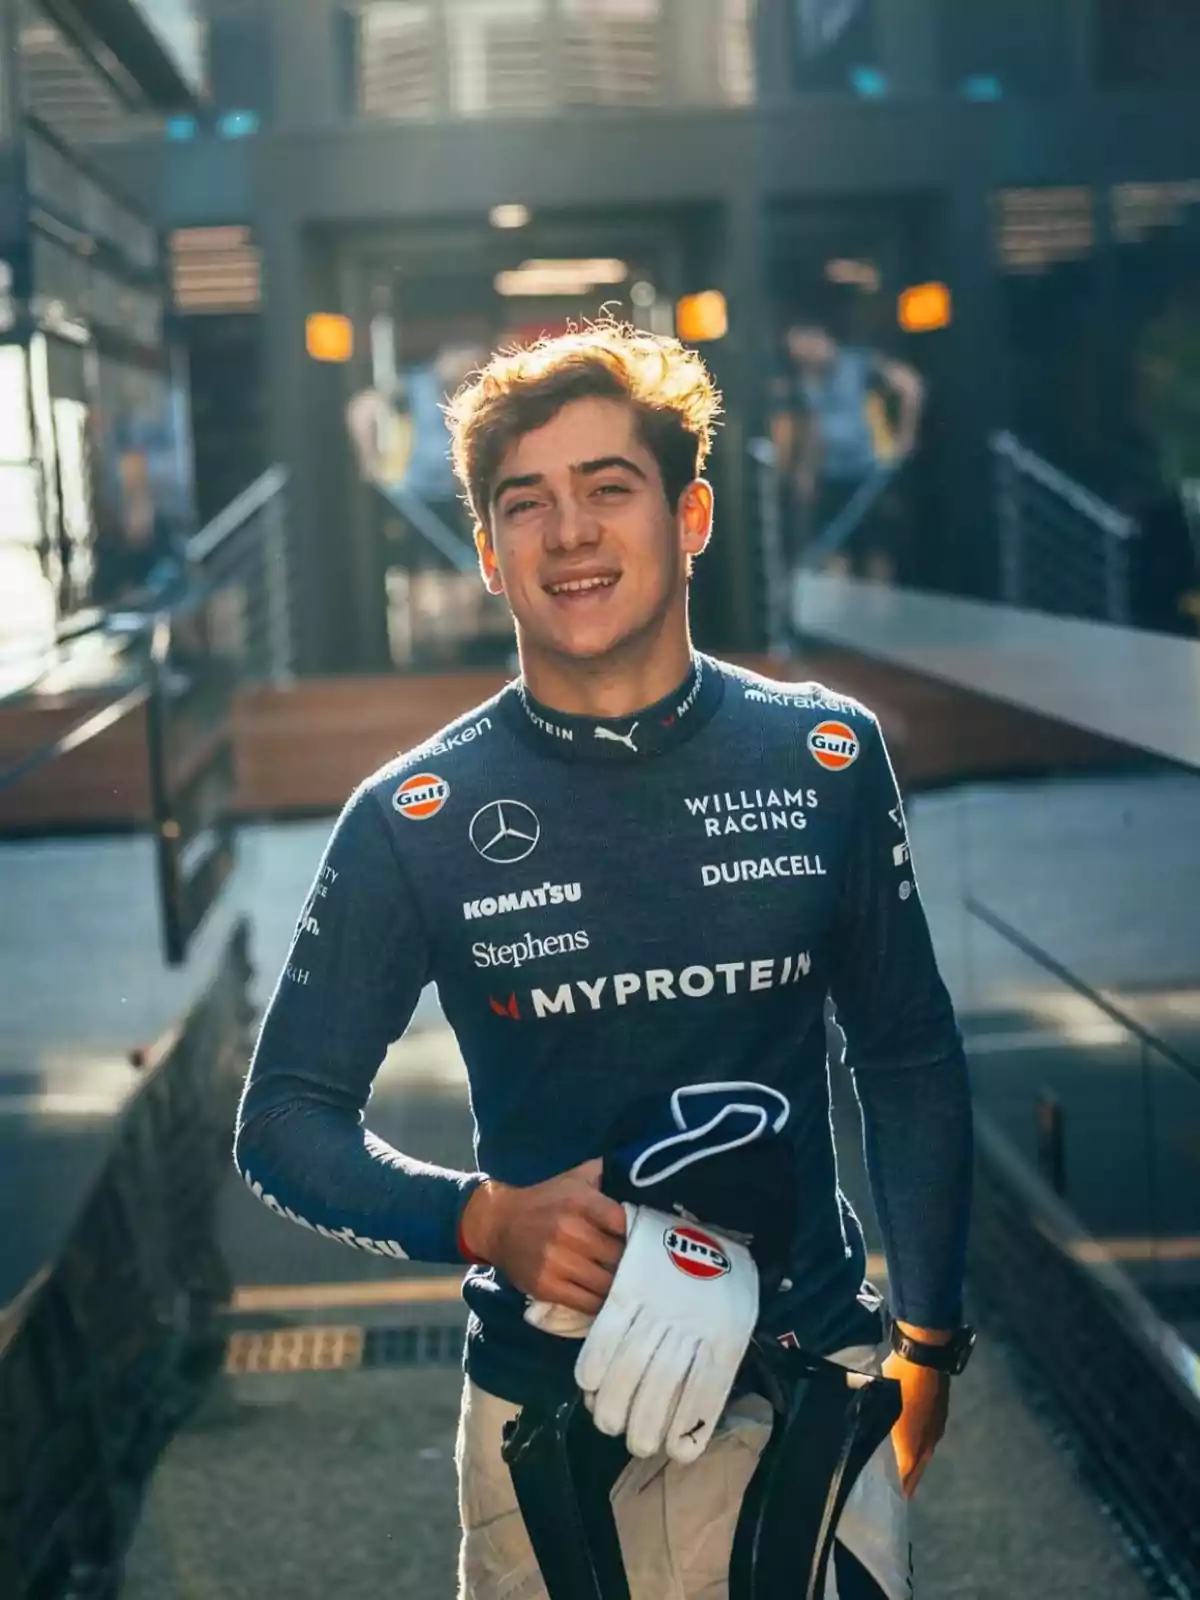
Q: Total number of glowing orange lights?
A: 3